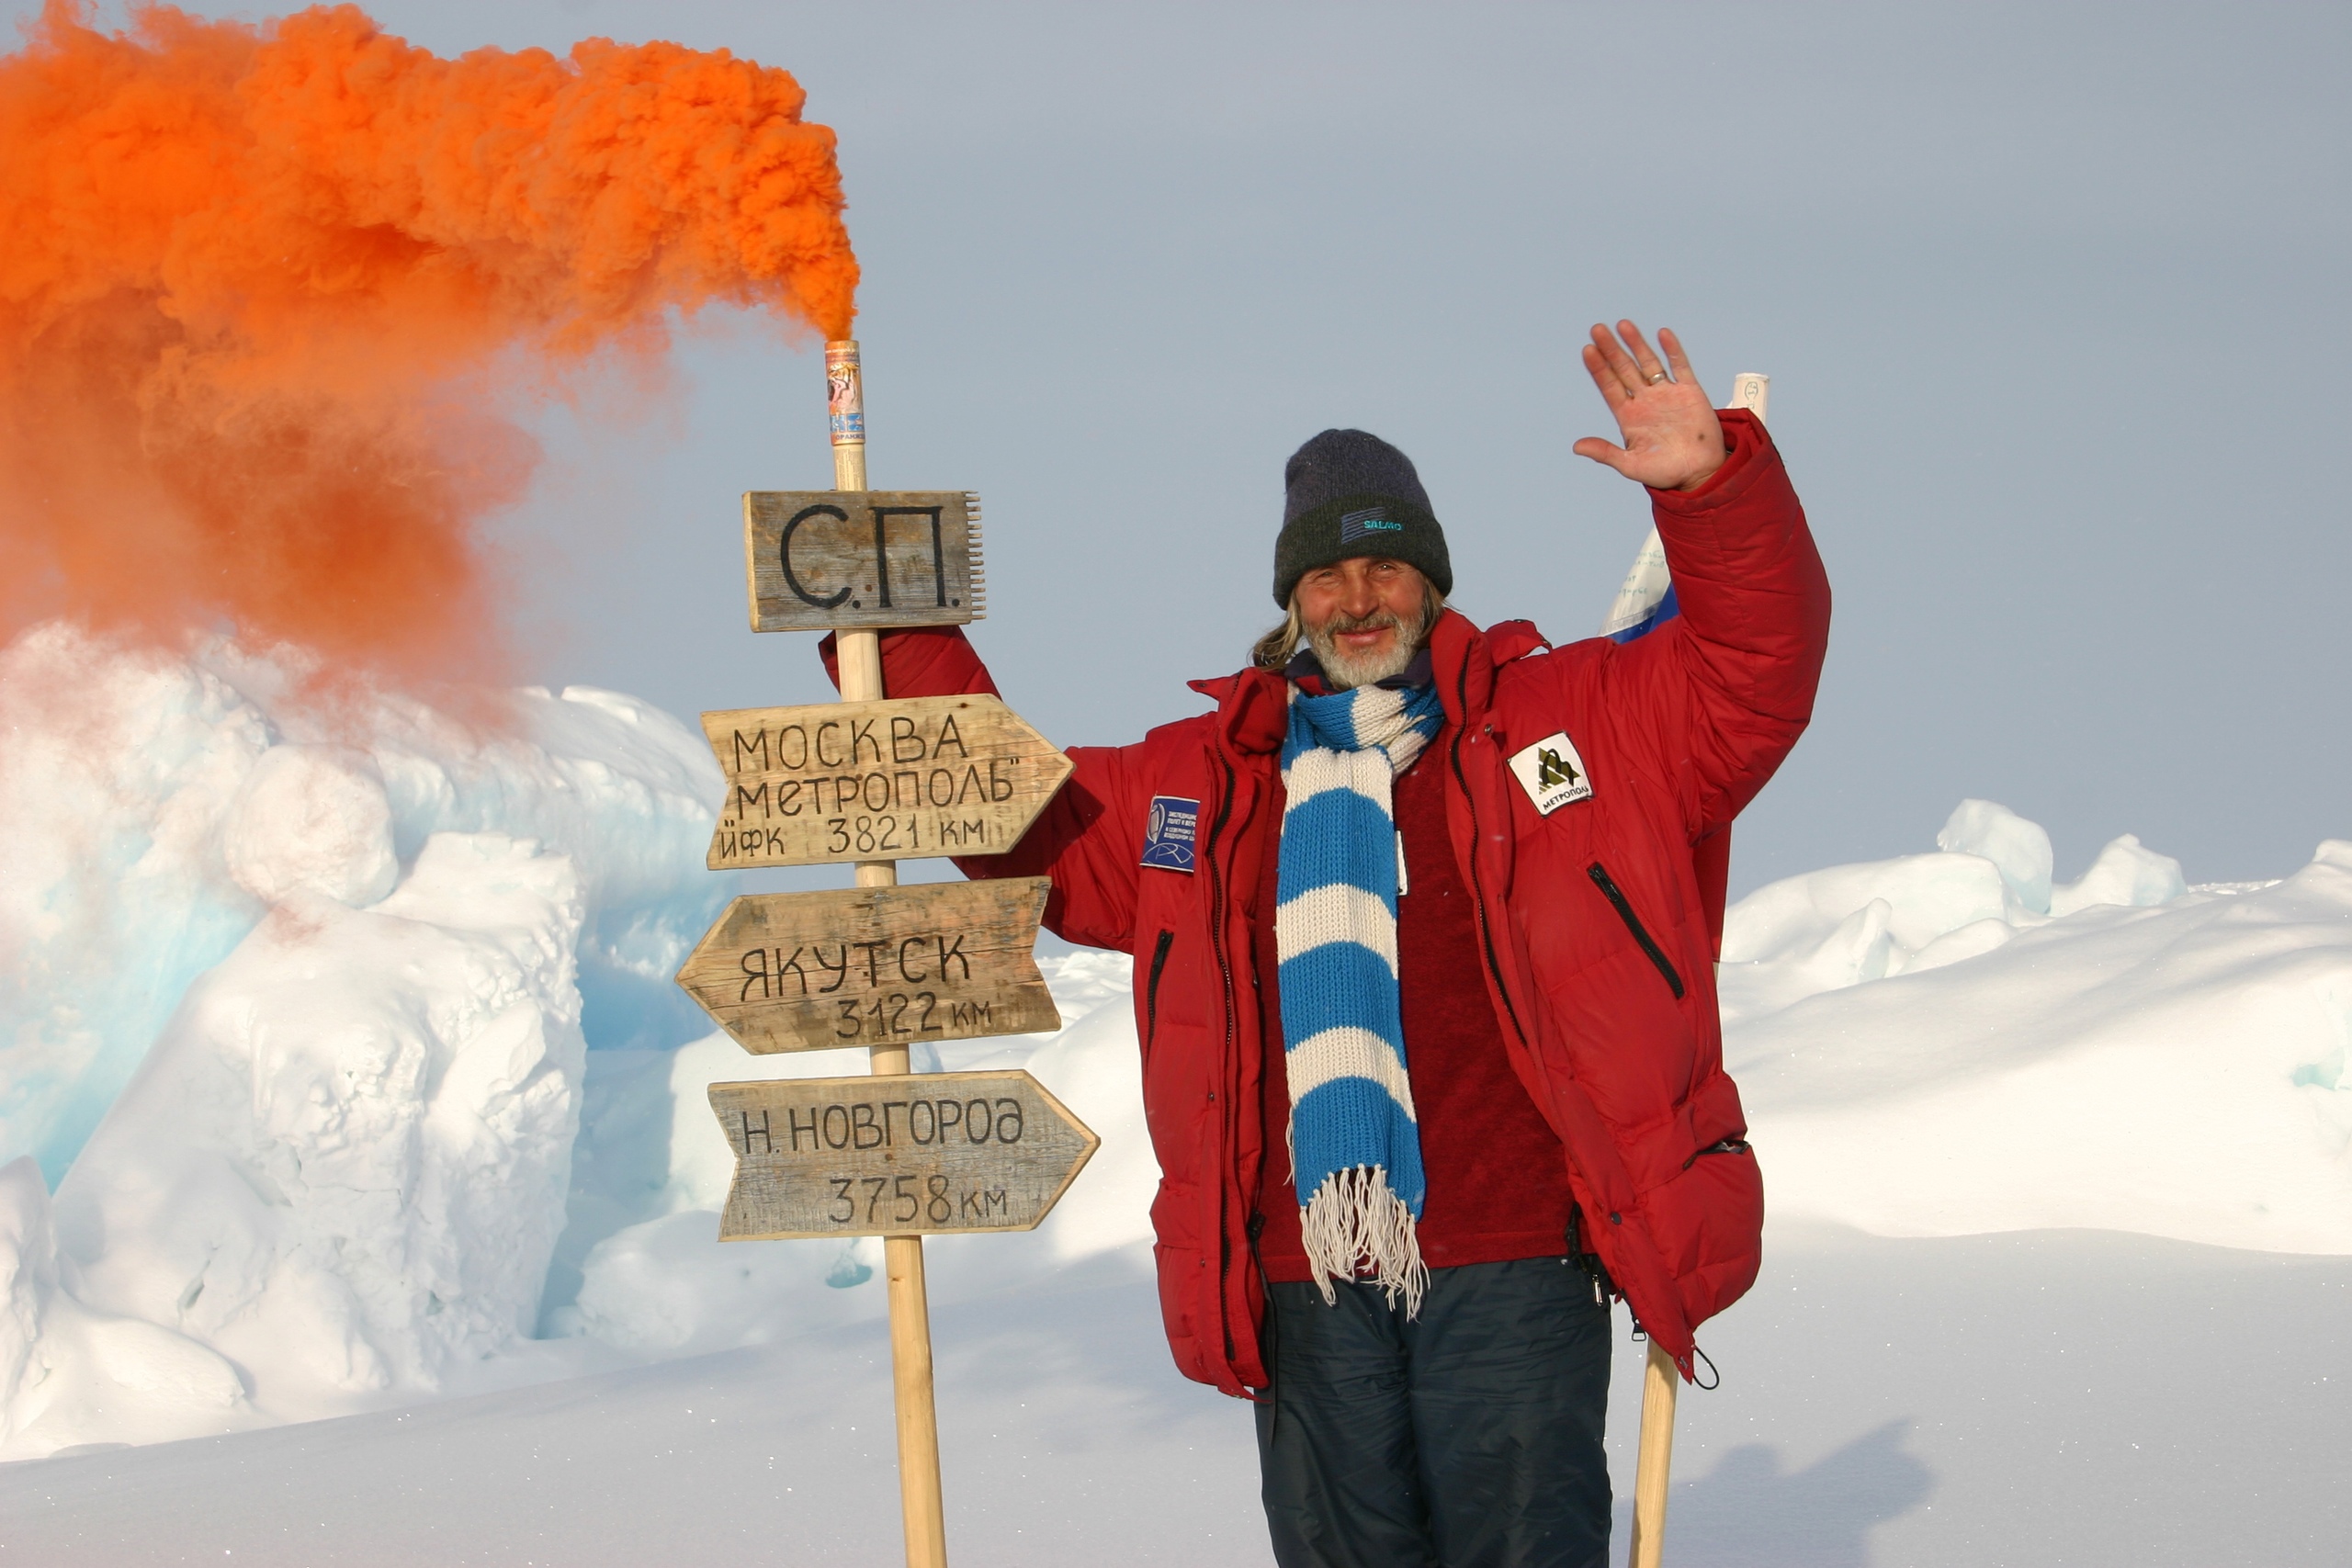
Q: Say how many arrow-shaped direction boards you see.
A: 3